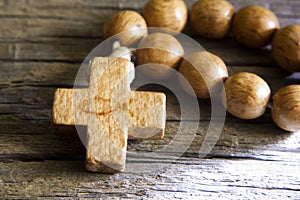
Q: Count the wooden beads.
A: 9